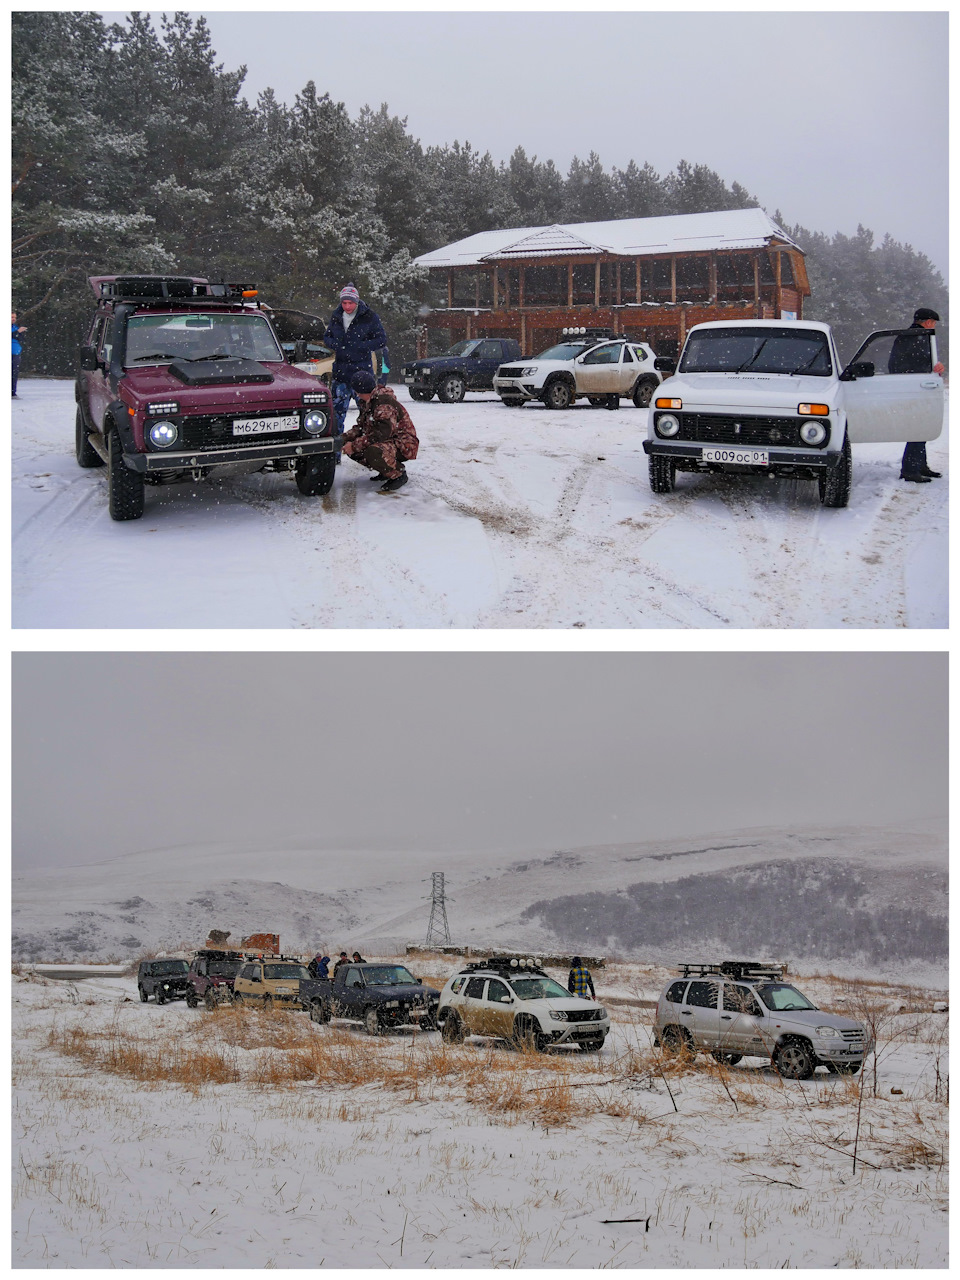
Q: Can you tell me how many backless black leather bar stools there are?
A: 0